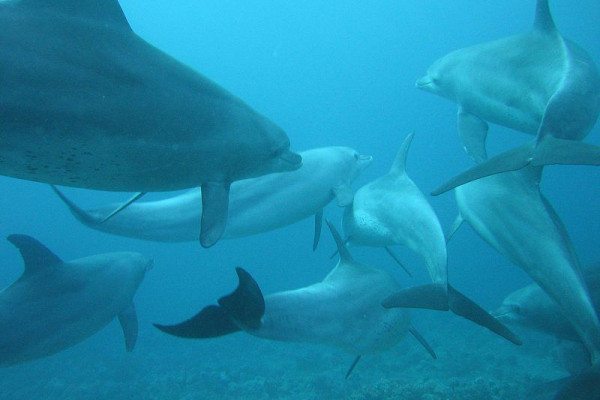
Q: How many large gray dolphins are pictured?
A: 8